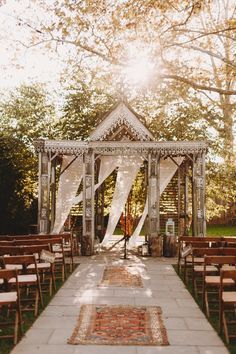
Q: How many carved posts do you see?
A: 4